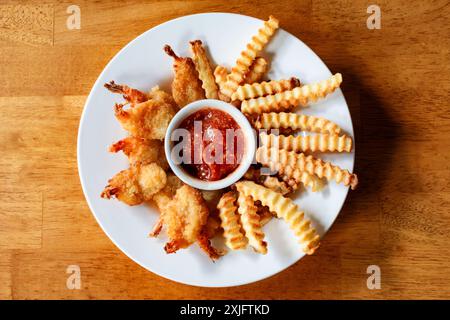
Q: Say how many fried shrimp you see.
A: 8